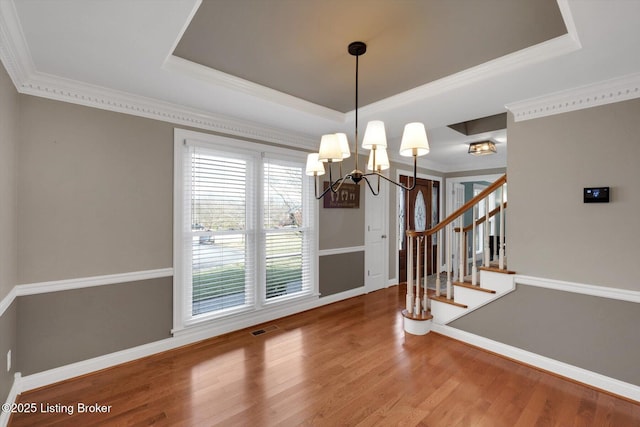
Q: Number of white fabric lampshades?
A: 6